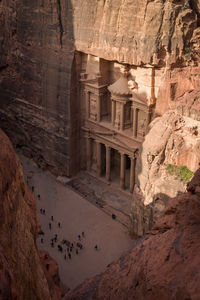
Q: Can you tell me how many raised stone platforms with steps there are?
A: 1